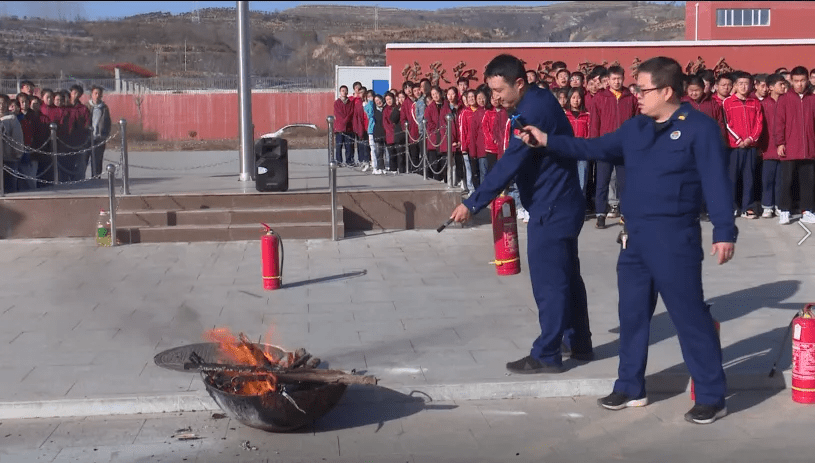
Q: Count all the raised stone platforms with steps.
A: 1